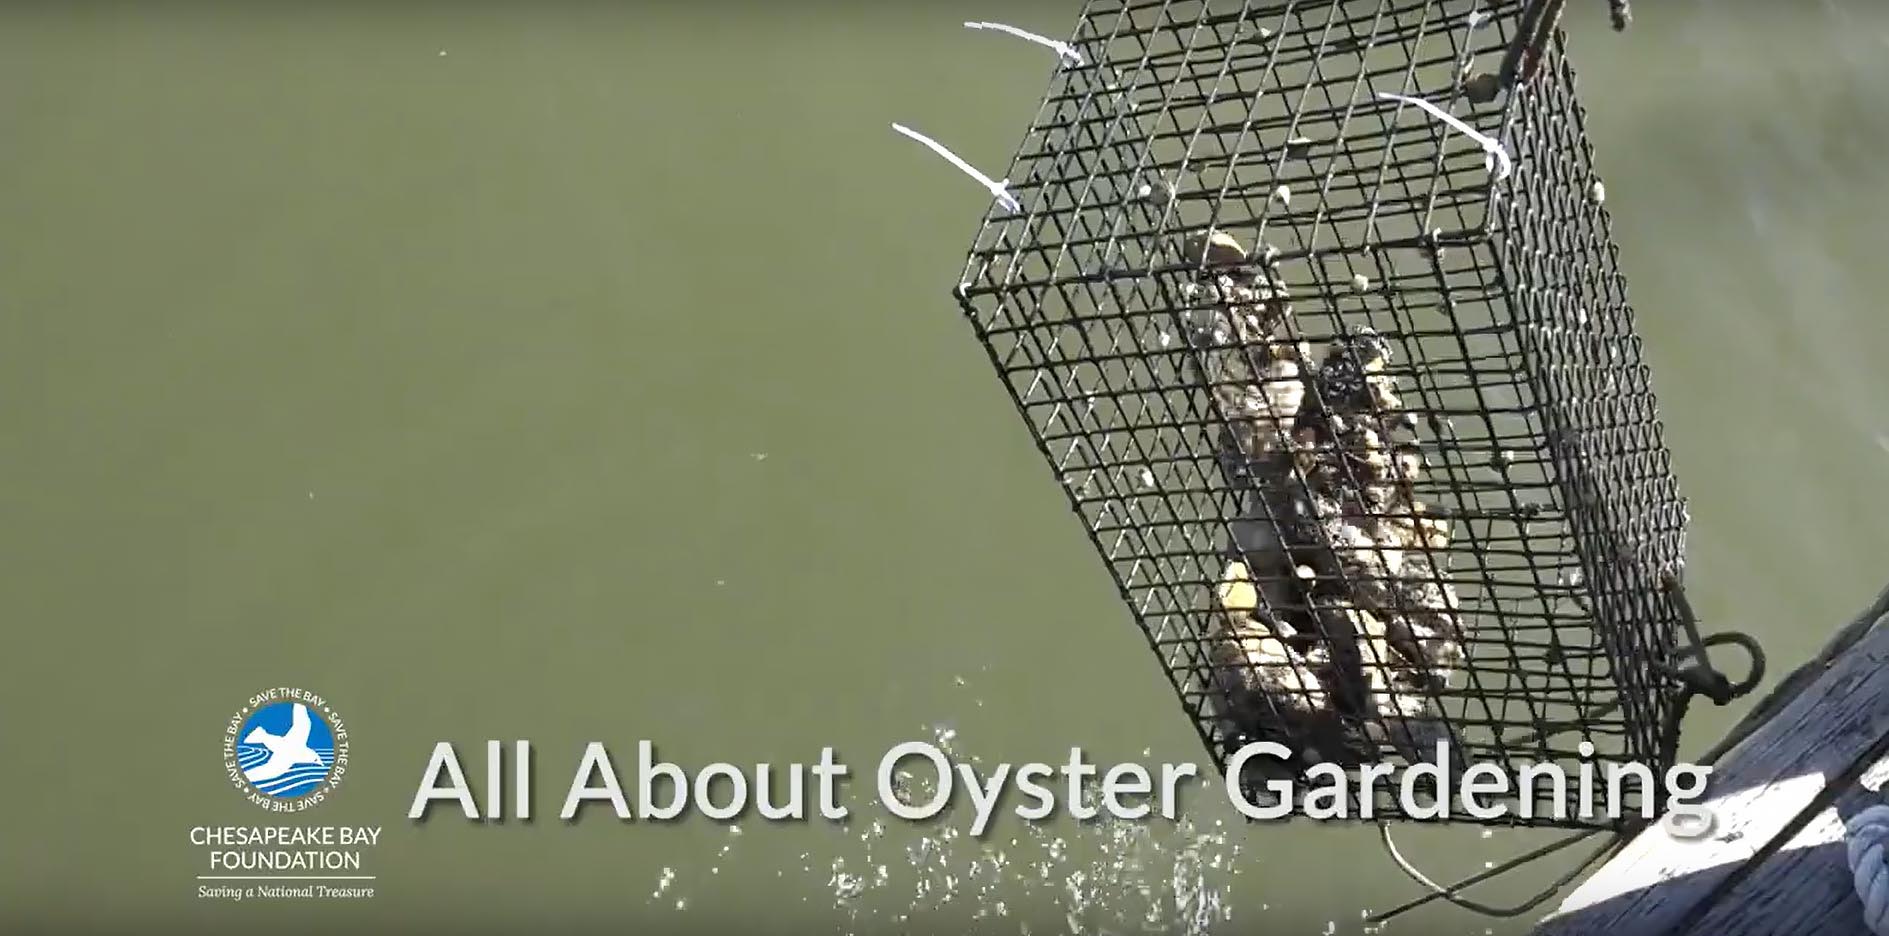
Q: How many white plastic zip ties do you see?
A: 3